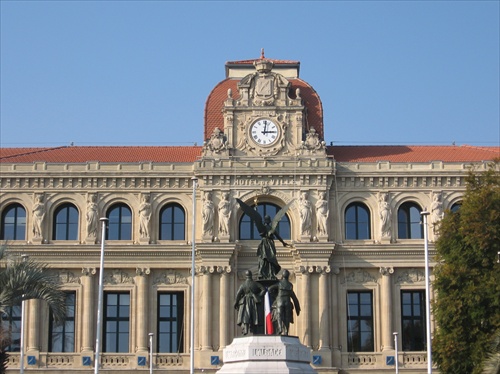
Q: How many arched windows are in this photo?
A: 8